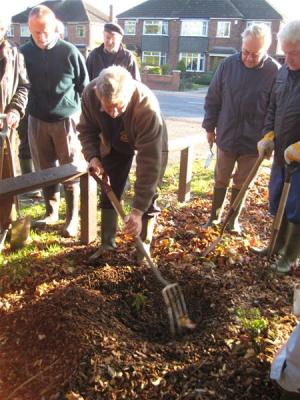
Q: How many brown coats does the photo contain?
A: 1